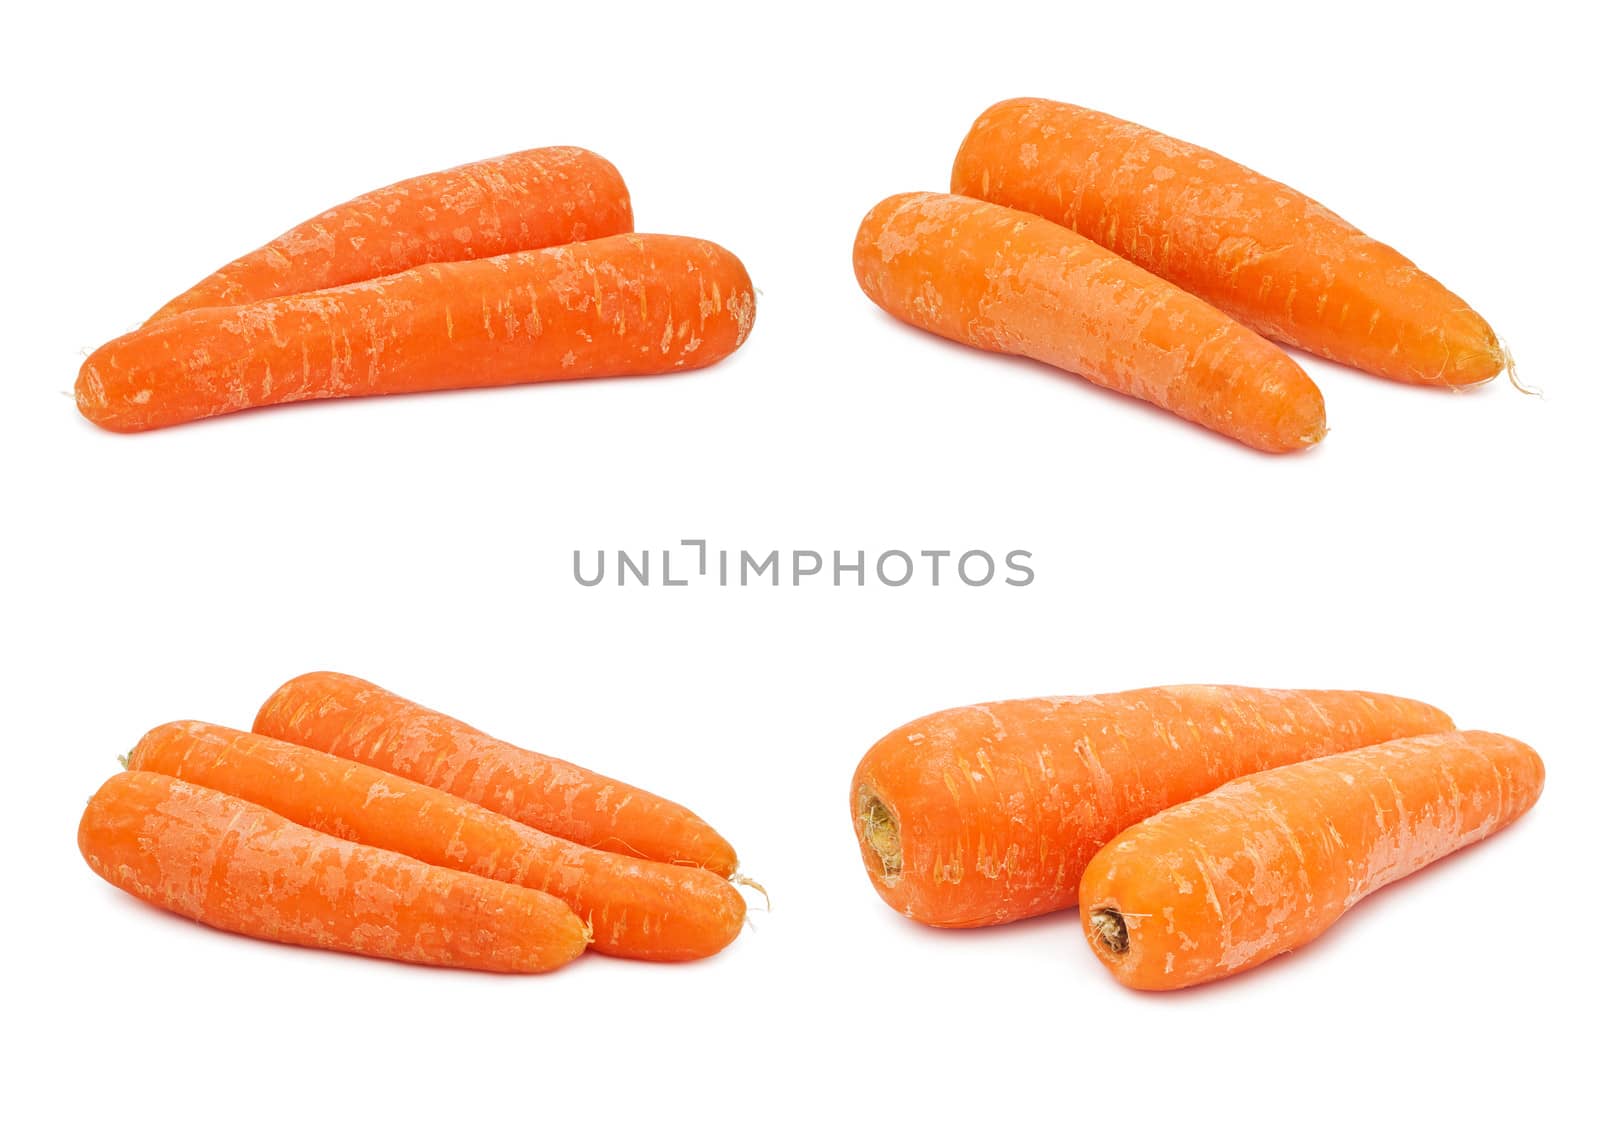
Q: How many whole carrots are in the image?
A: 9